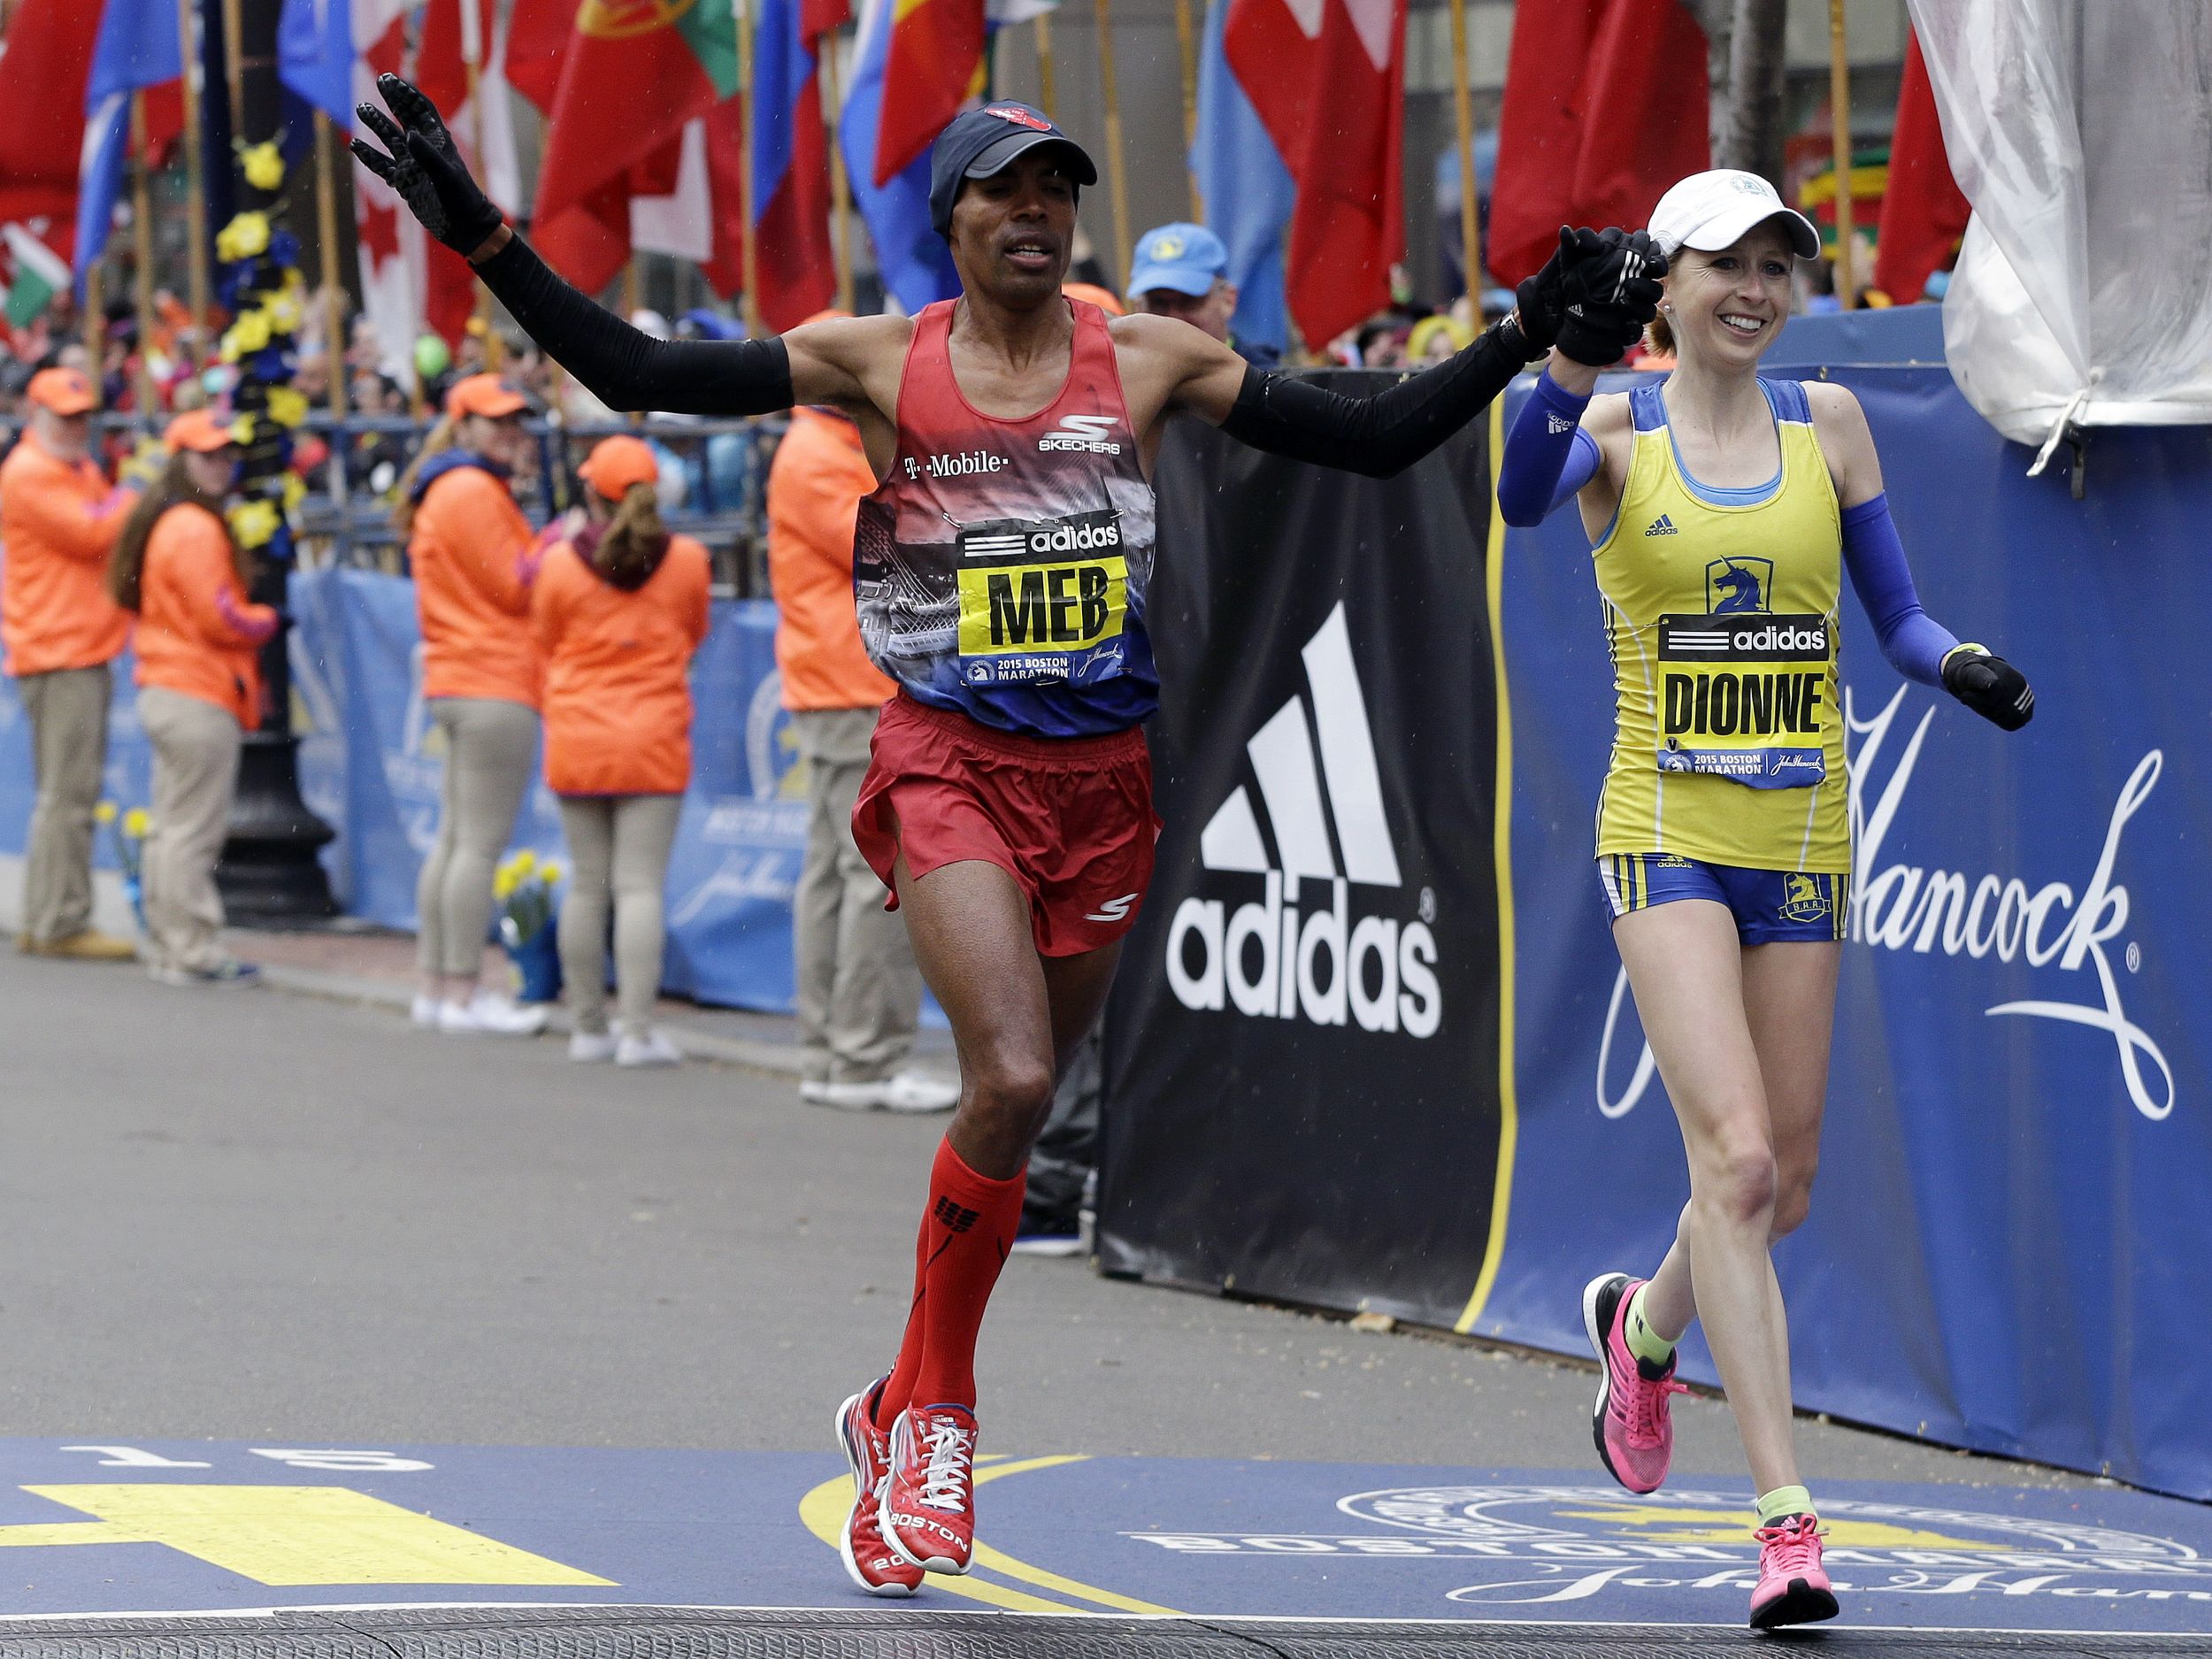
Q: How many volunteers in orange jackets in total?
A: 5